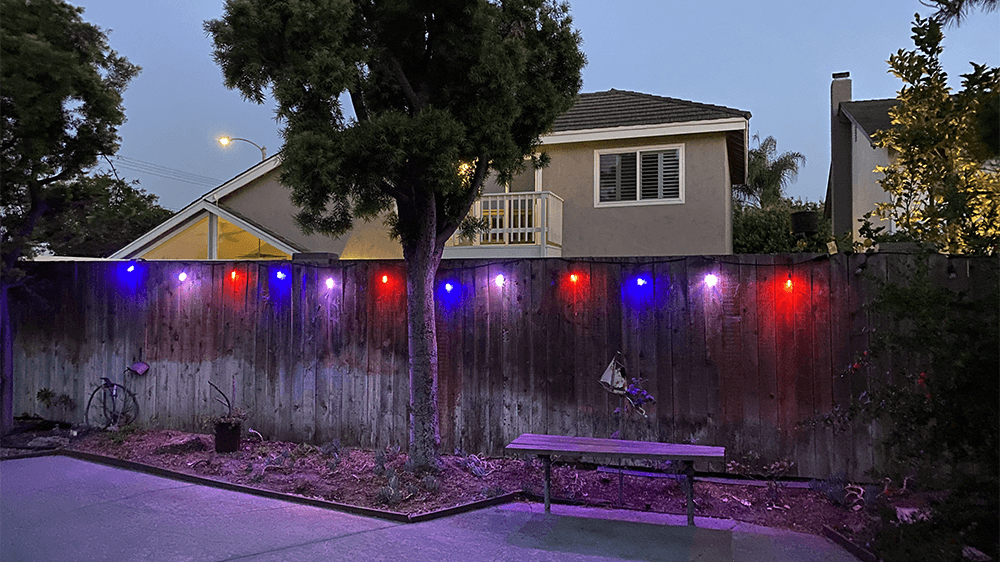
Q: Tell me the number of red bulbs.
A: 4